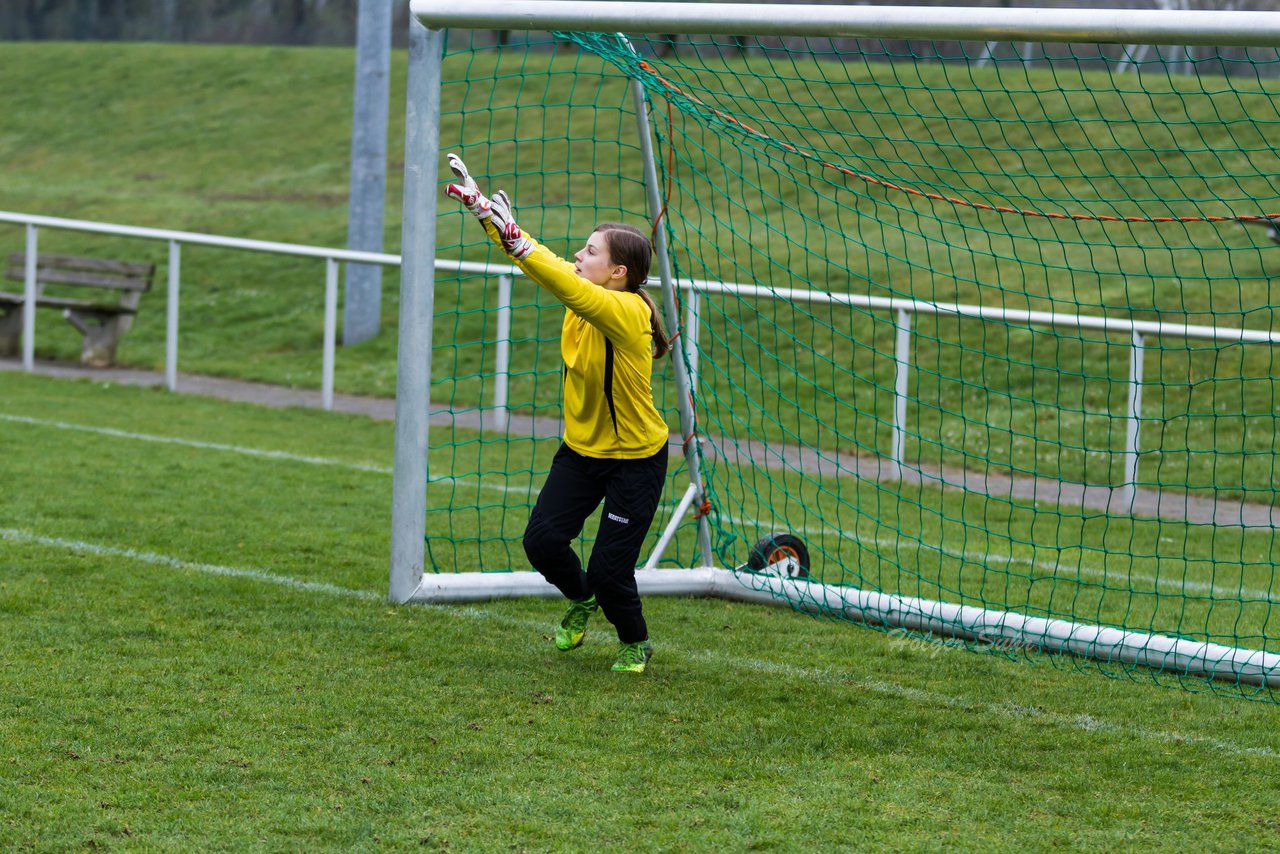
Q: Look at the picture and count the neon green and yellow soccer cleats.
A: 2